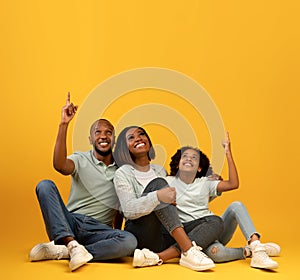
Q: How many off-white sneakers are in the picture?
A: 6